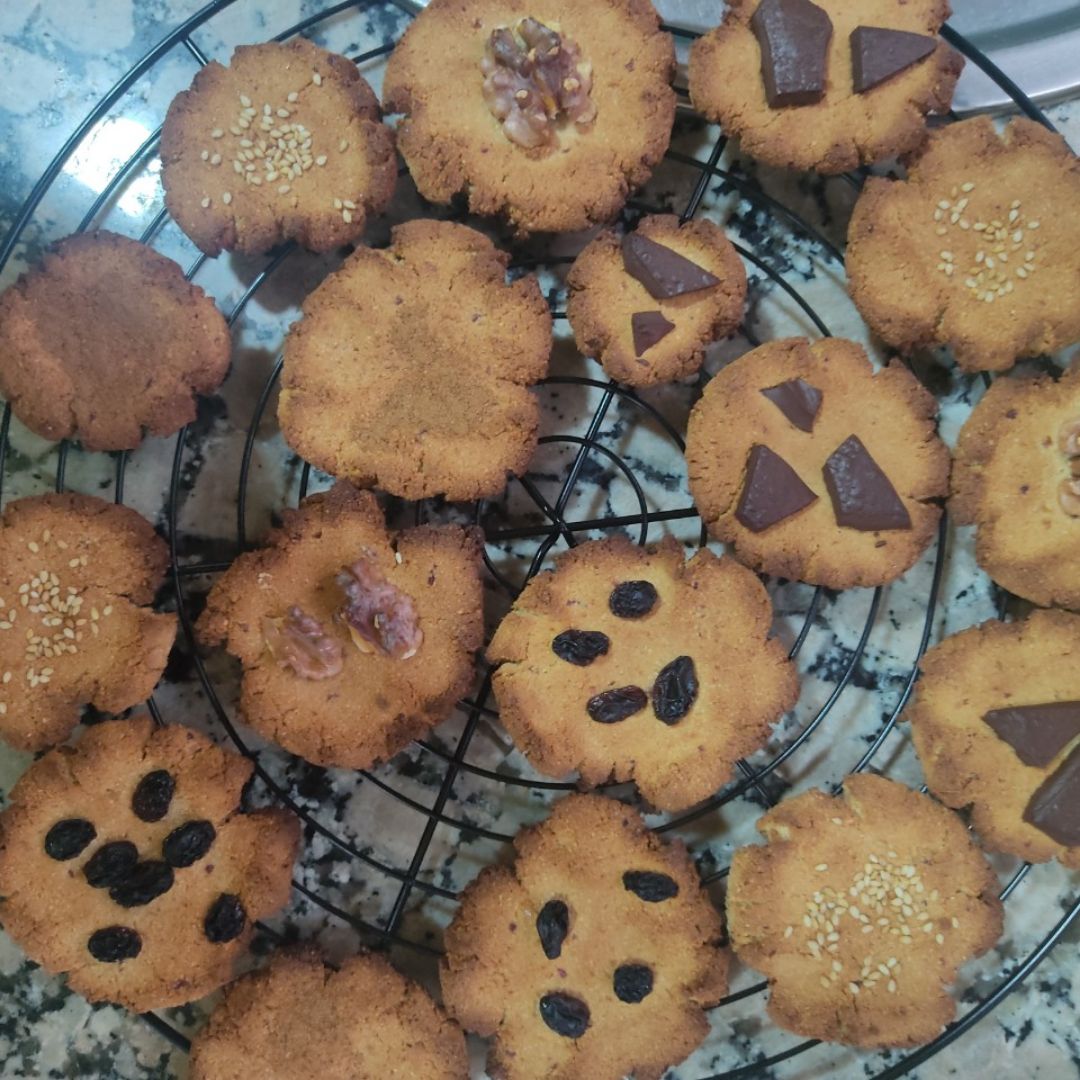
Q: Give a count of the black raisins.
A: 15